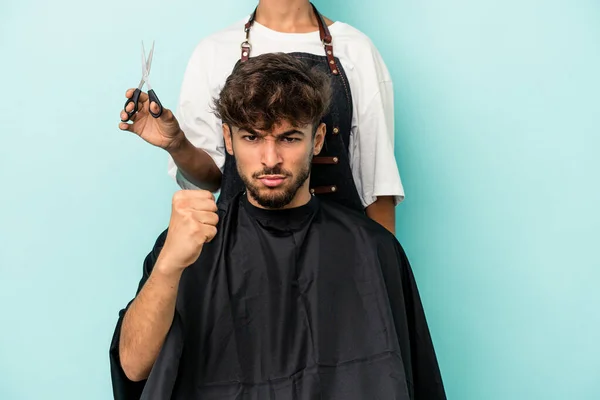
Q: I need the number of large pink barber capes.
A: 0